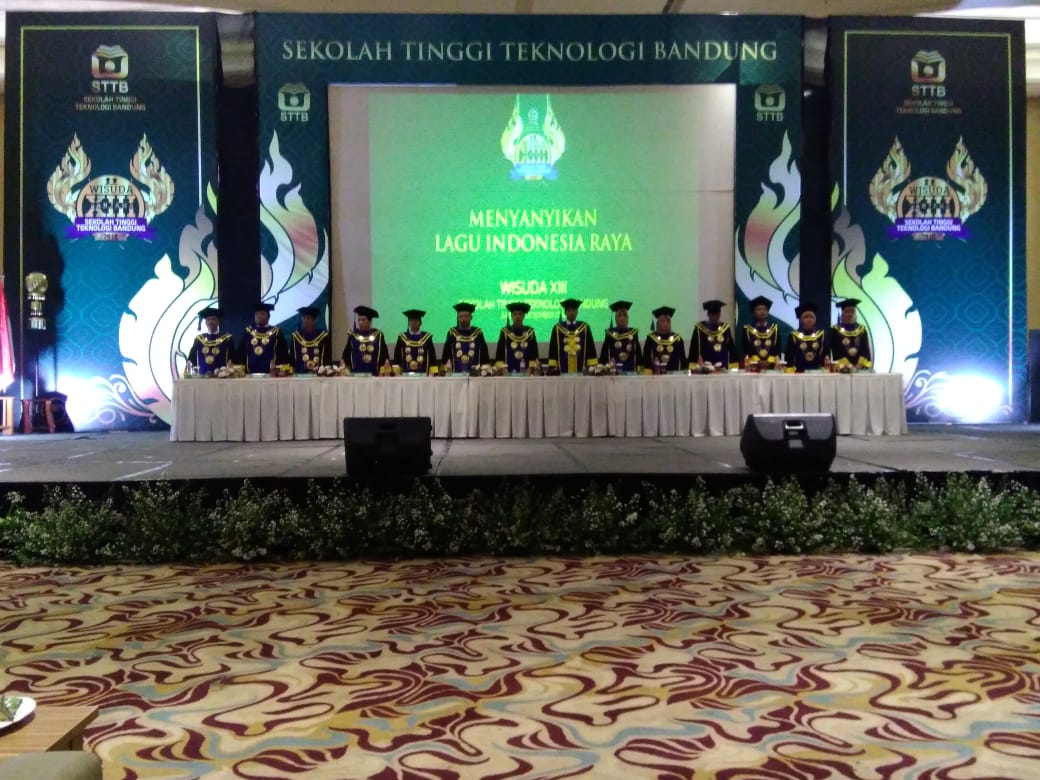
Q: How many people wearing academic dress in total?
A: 14